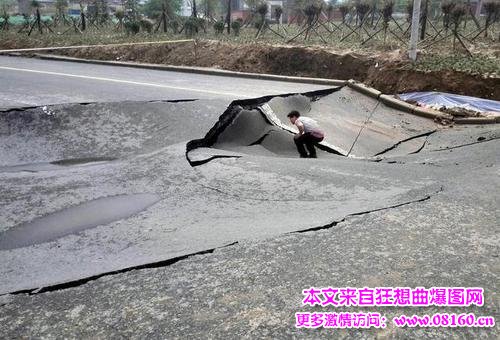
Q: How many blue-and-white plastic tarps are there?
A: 1